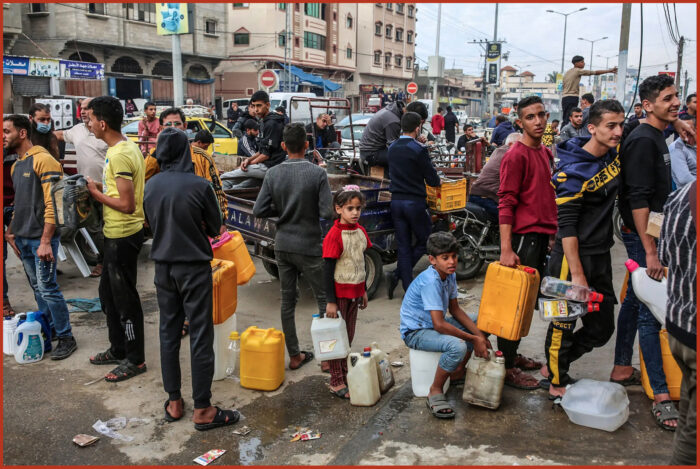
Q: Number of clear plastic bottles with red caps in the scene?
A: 2